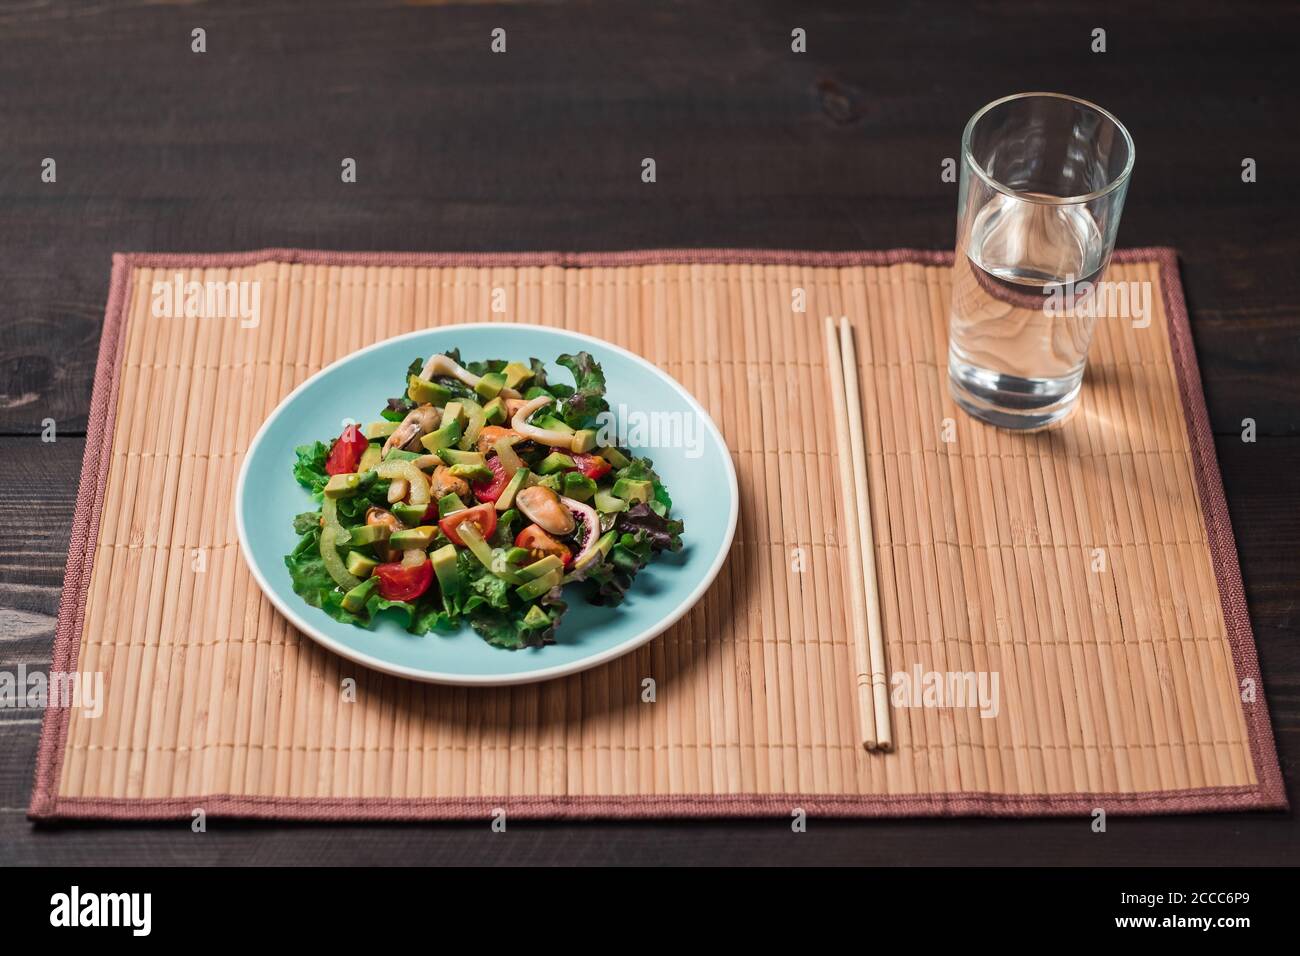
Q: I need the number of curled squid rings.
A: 3